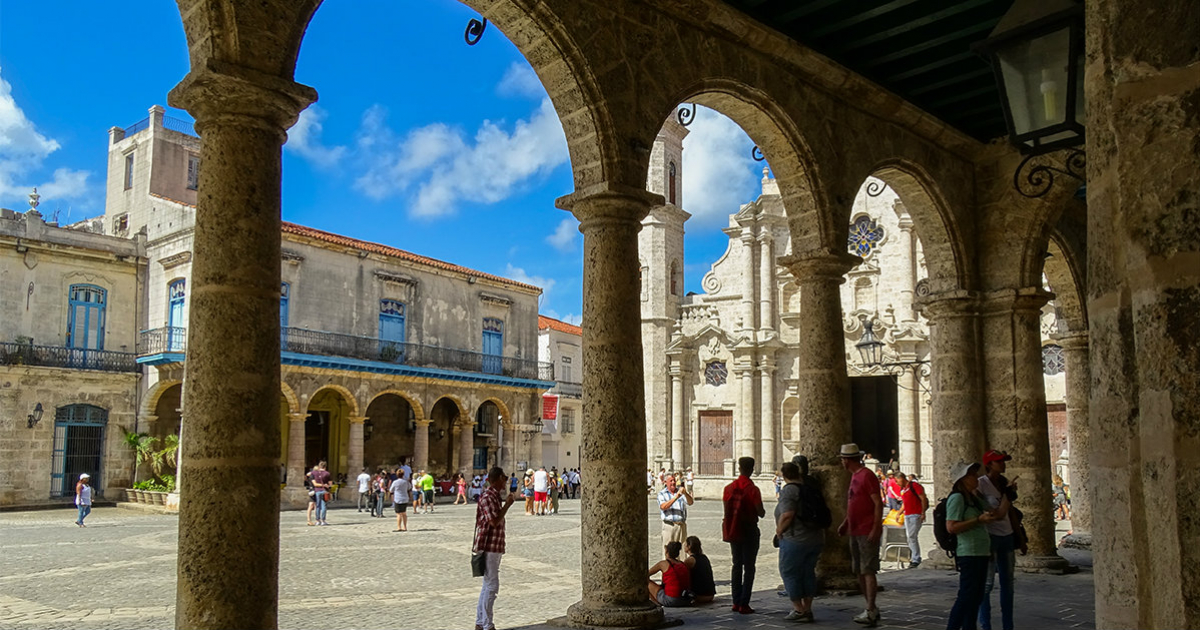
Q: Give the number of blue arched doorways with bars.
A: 1